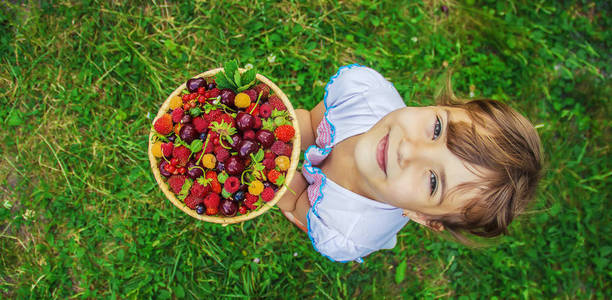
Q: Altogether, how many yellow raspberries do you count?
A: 6